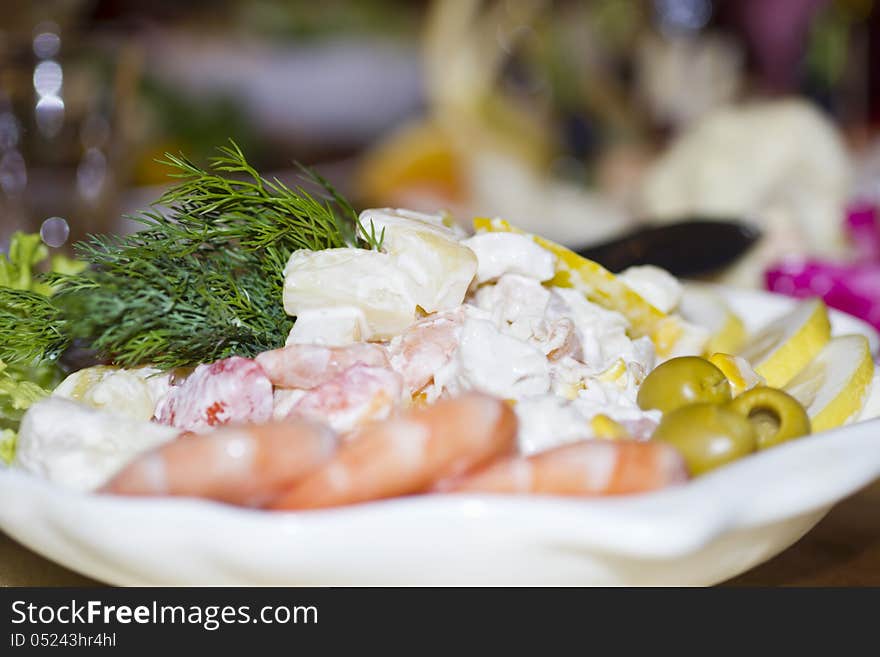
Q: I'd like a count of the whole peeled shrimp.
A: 3